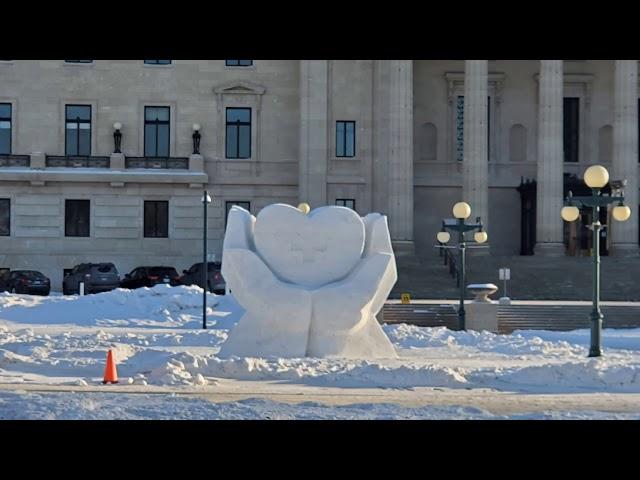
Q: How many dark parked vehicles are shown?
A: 4